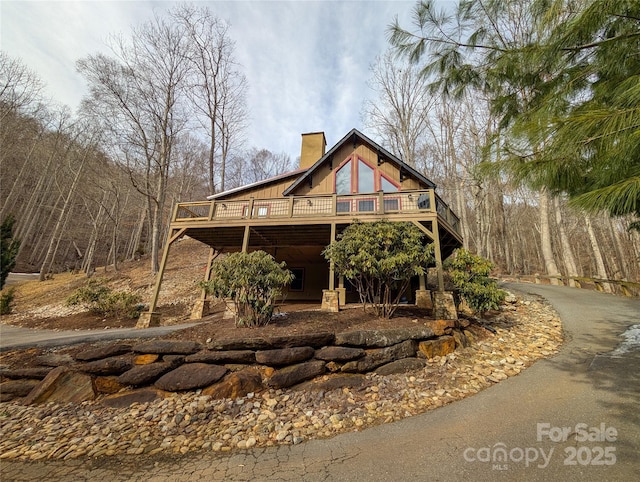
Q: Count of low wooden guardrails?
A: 1